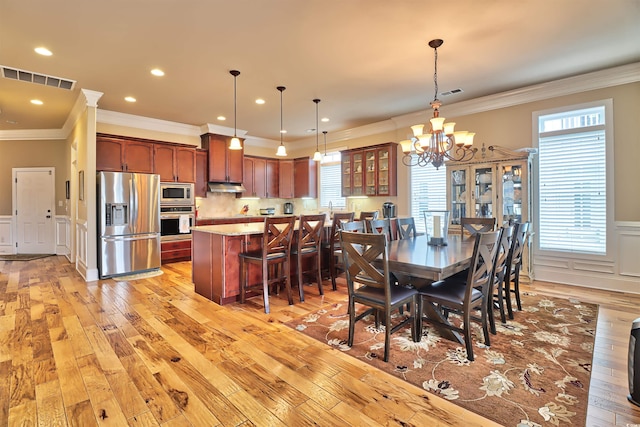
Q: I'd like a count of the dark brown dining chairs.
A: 8